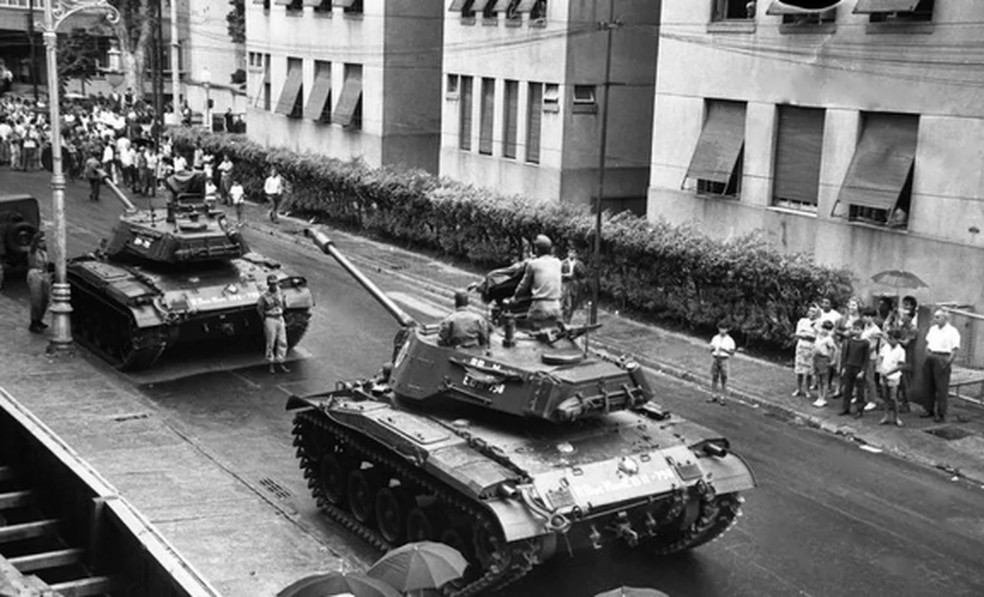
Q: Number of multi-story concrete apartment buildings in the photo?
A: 3